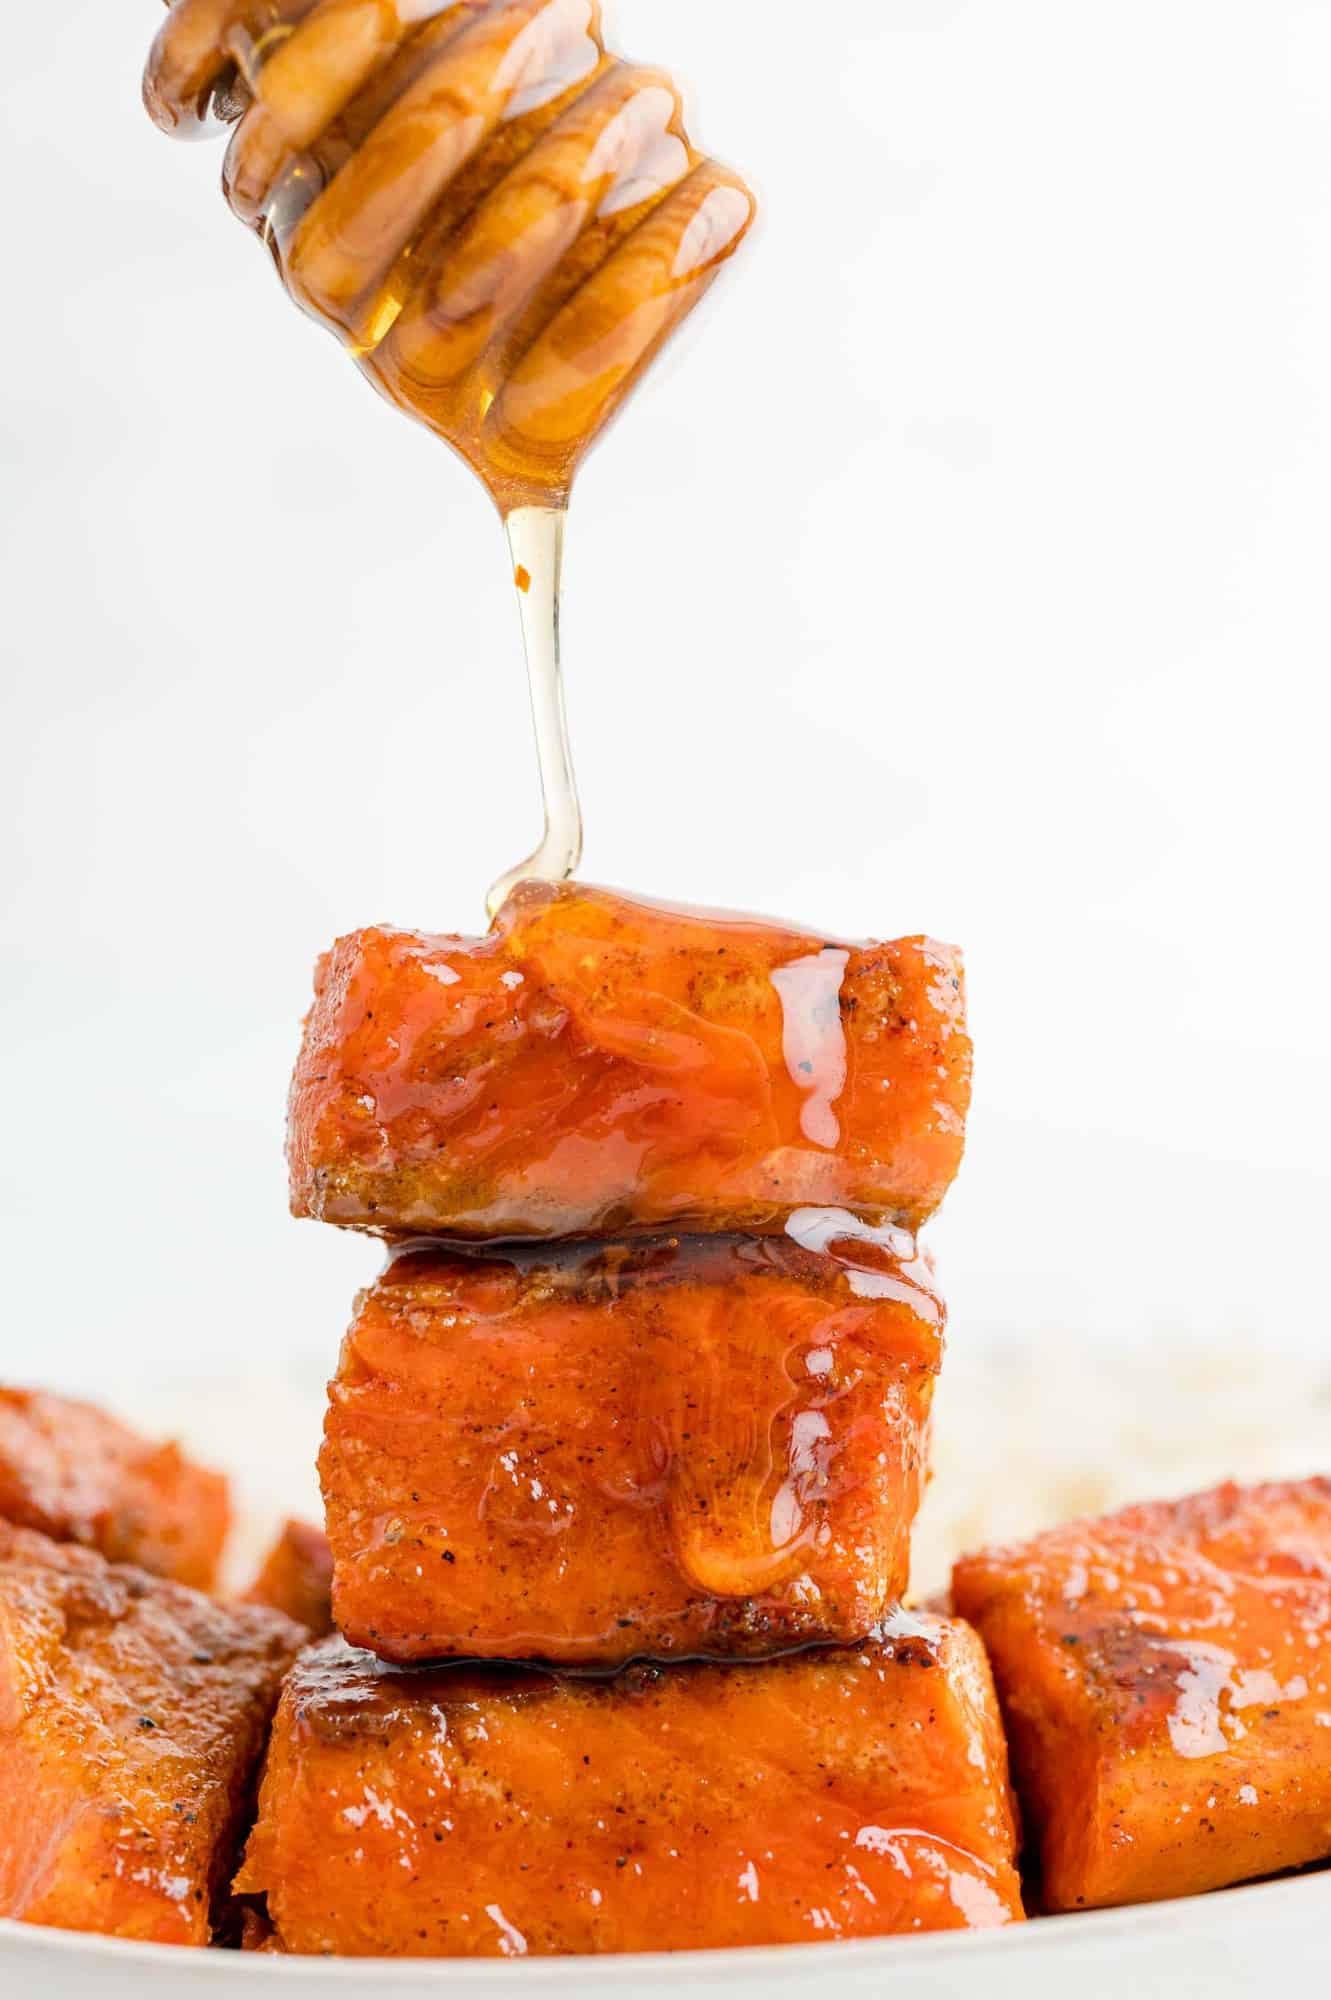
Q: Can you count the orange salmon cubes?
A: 7